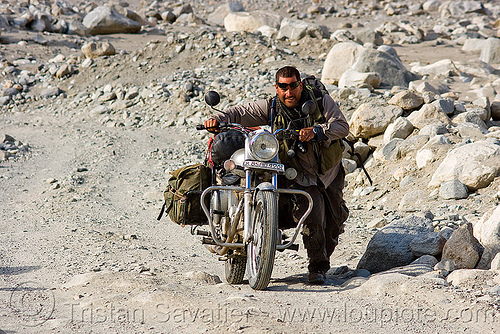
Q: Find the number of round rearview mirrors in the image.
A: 2